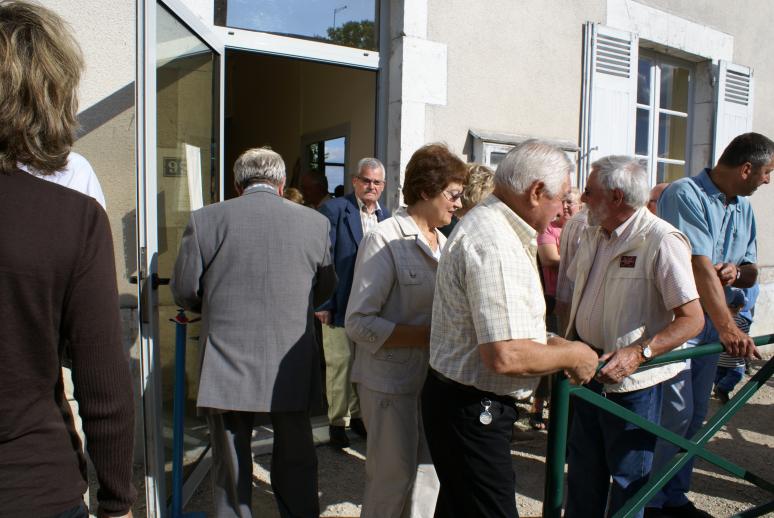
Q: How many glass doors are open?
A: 1